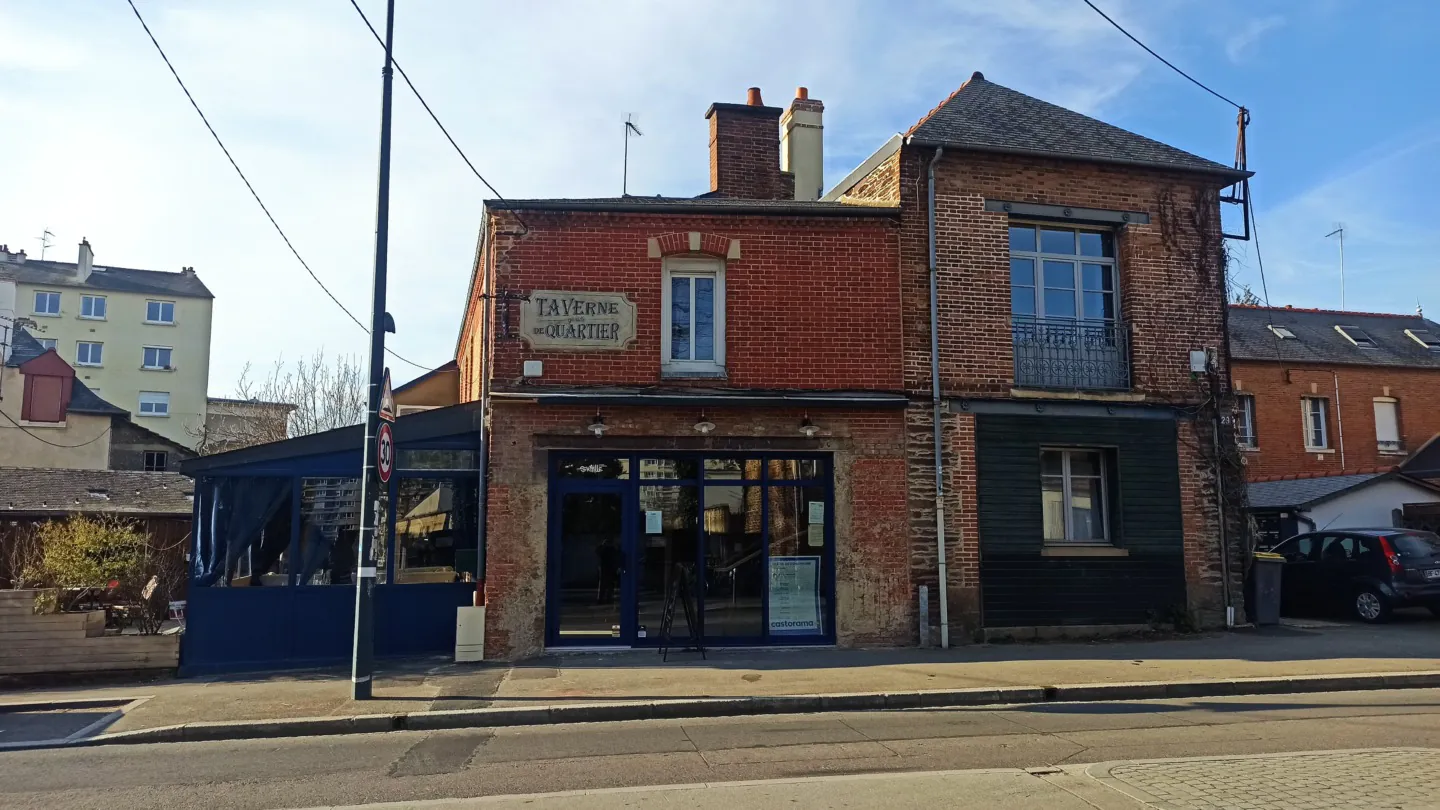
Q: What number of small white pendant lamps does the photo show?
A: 3